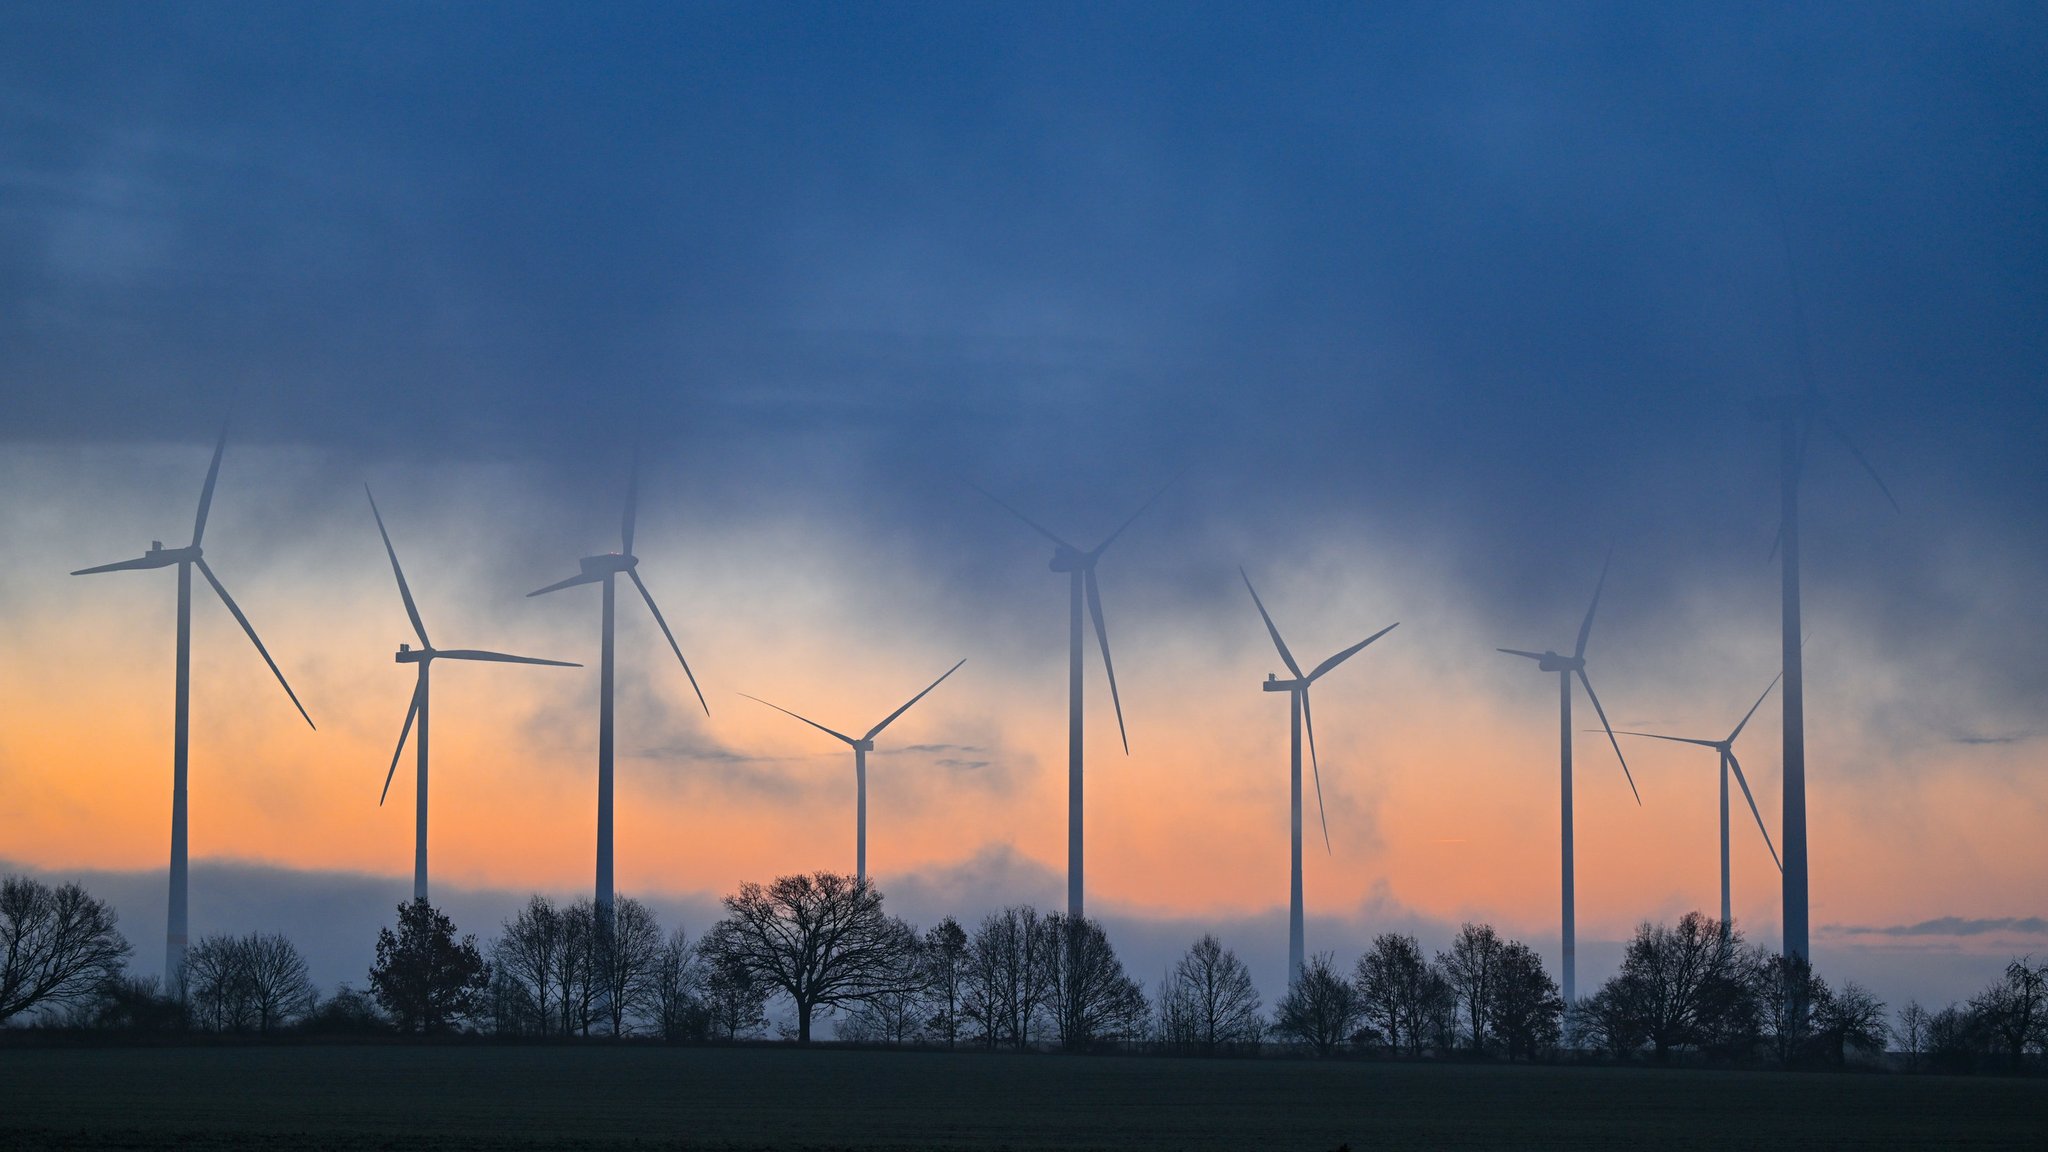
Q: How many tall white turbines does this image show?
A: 9